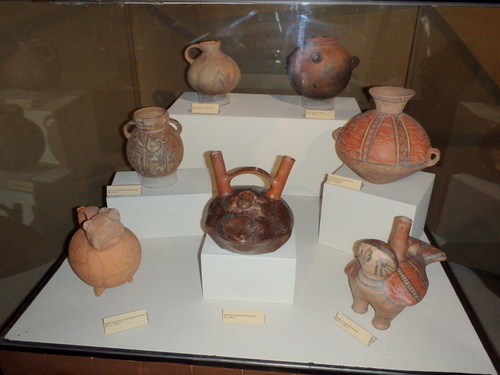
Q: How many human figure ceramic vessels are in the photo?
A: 1